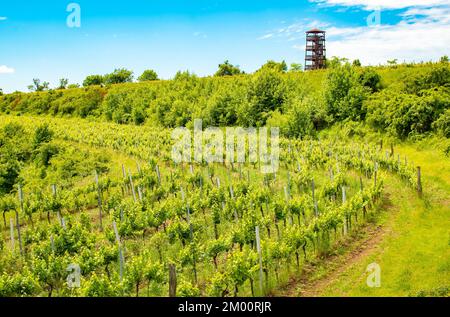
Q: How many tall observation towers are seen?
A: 1